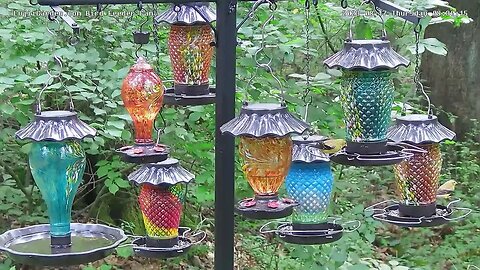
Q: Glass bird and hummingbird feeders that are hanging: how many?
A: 8